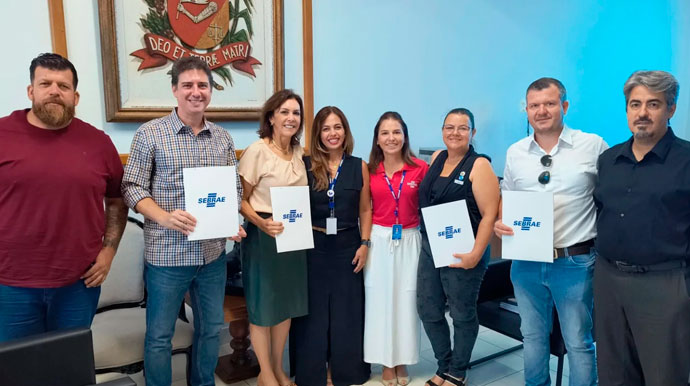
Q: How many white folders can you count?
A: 4